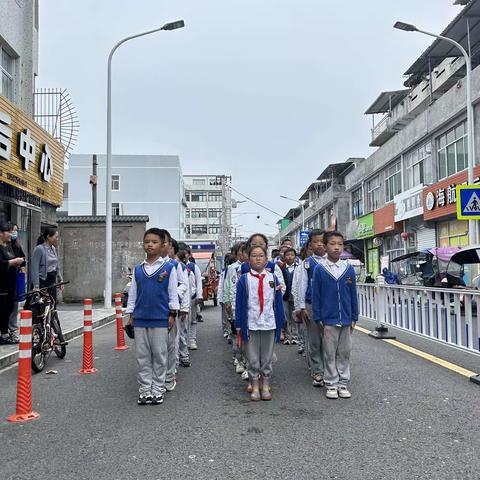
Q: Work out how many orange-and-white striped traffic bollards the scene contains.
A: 3